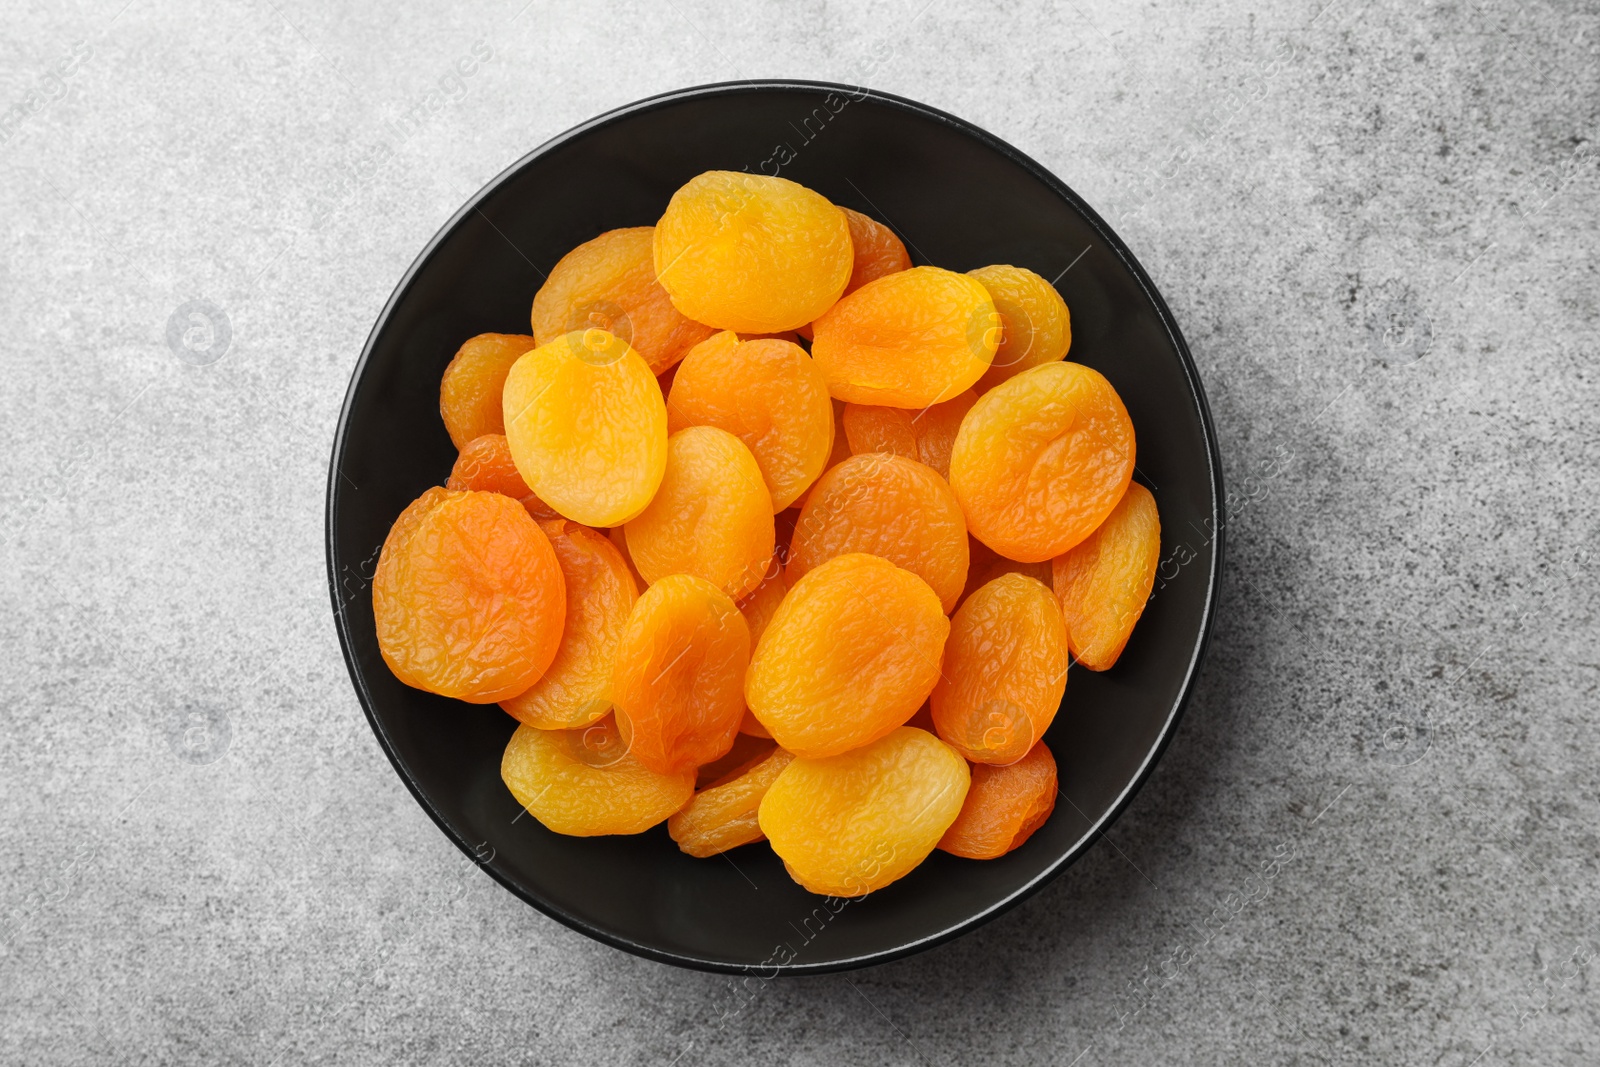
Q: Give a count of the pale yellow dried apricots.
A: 3